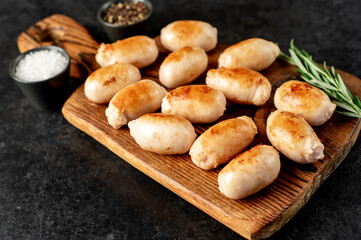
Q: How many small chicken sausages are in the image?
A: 13